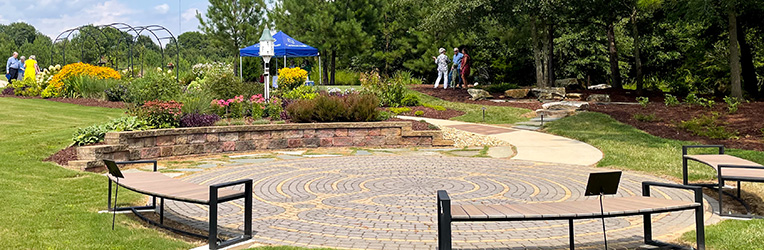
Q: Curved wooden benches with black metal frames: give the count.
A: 3